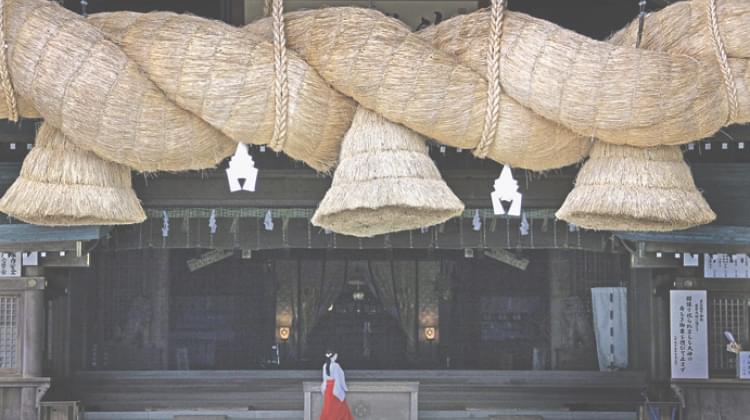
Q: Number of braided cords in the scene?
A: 4